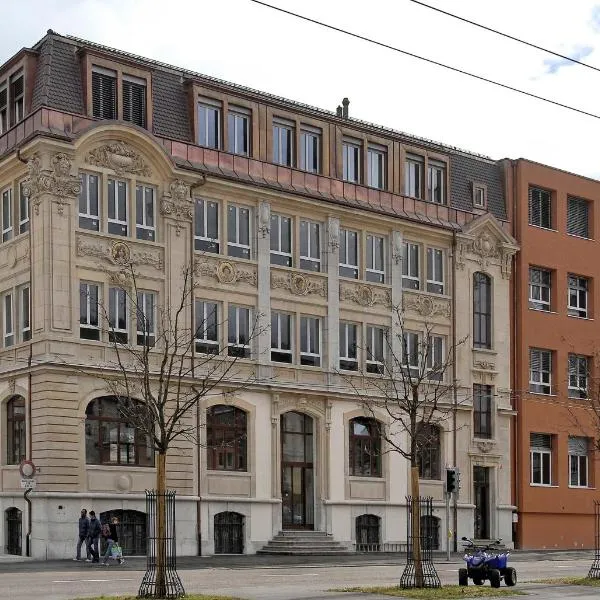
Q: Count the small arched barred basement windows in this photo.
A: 5